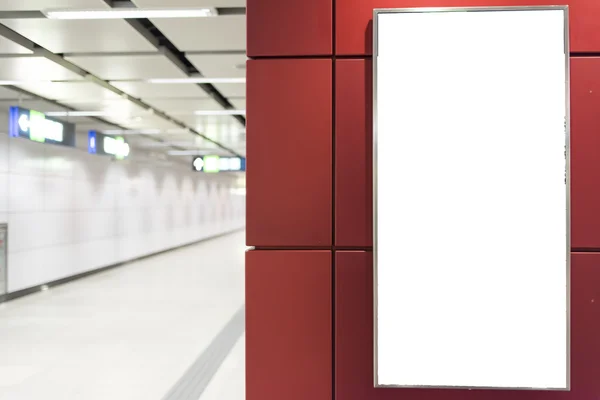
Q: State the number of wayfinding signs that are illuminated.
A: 3